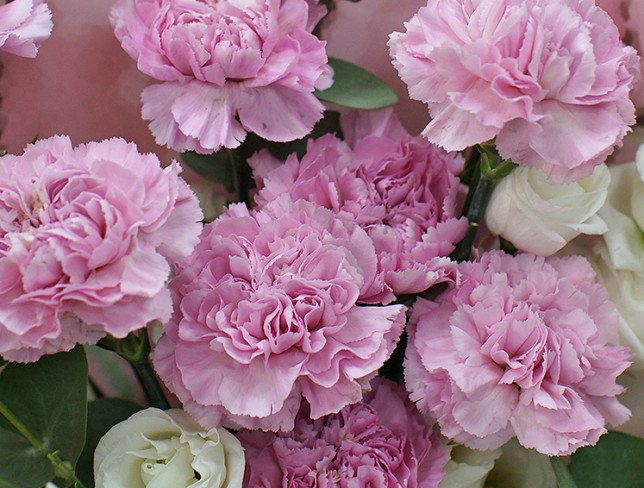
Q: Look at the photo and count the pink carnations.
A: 8